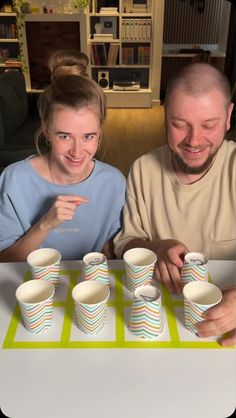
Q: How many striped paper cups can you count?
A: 8